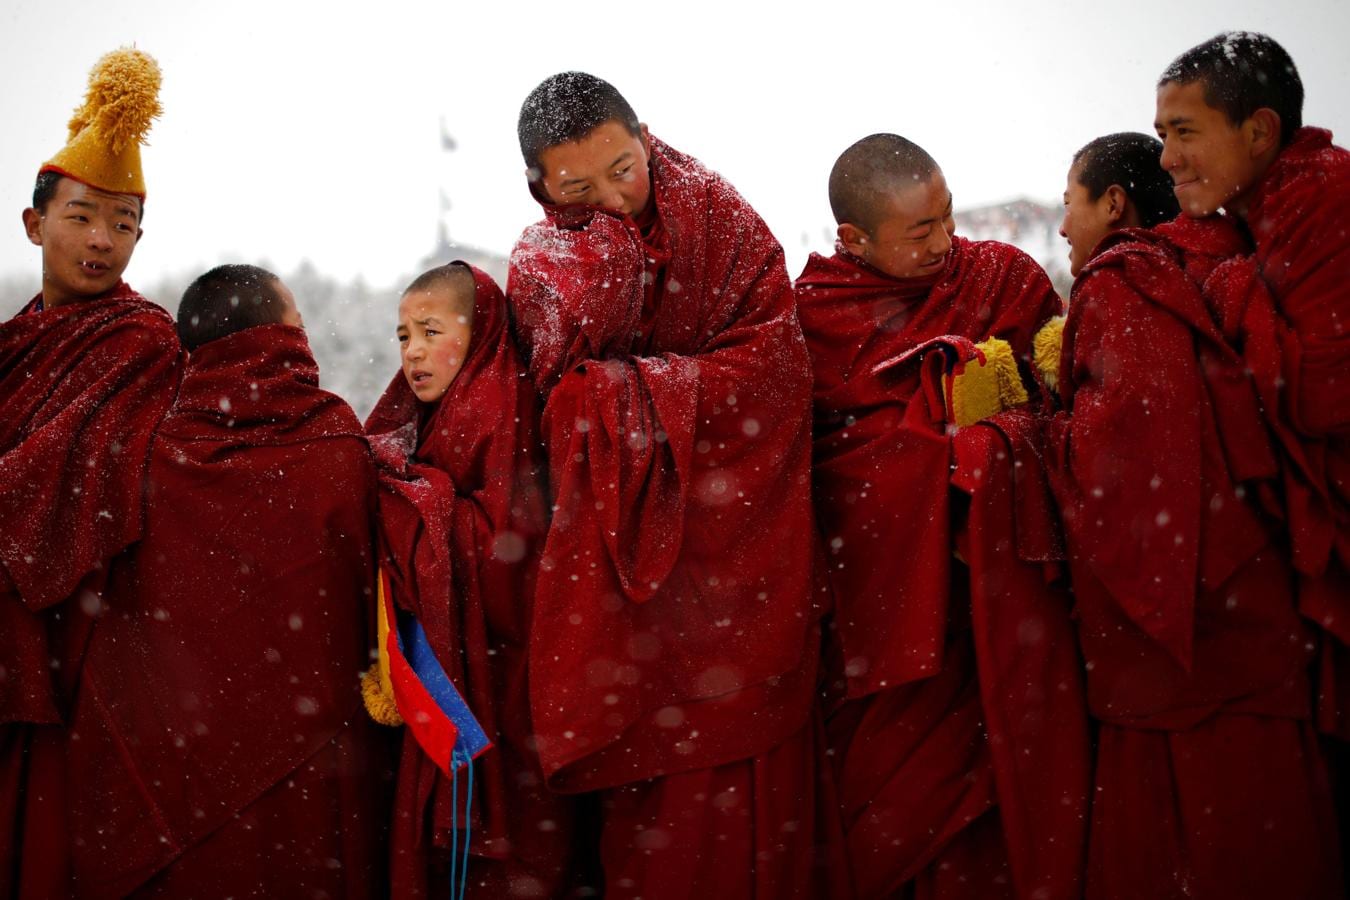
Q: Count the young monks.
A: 7